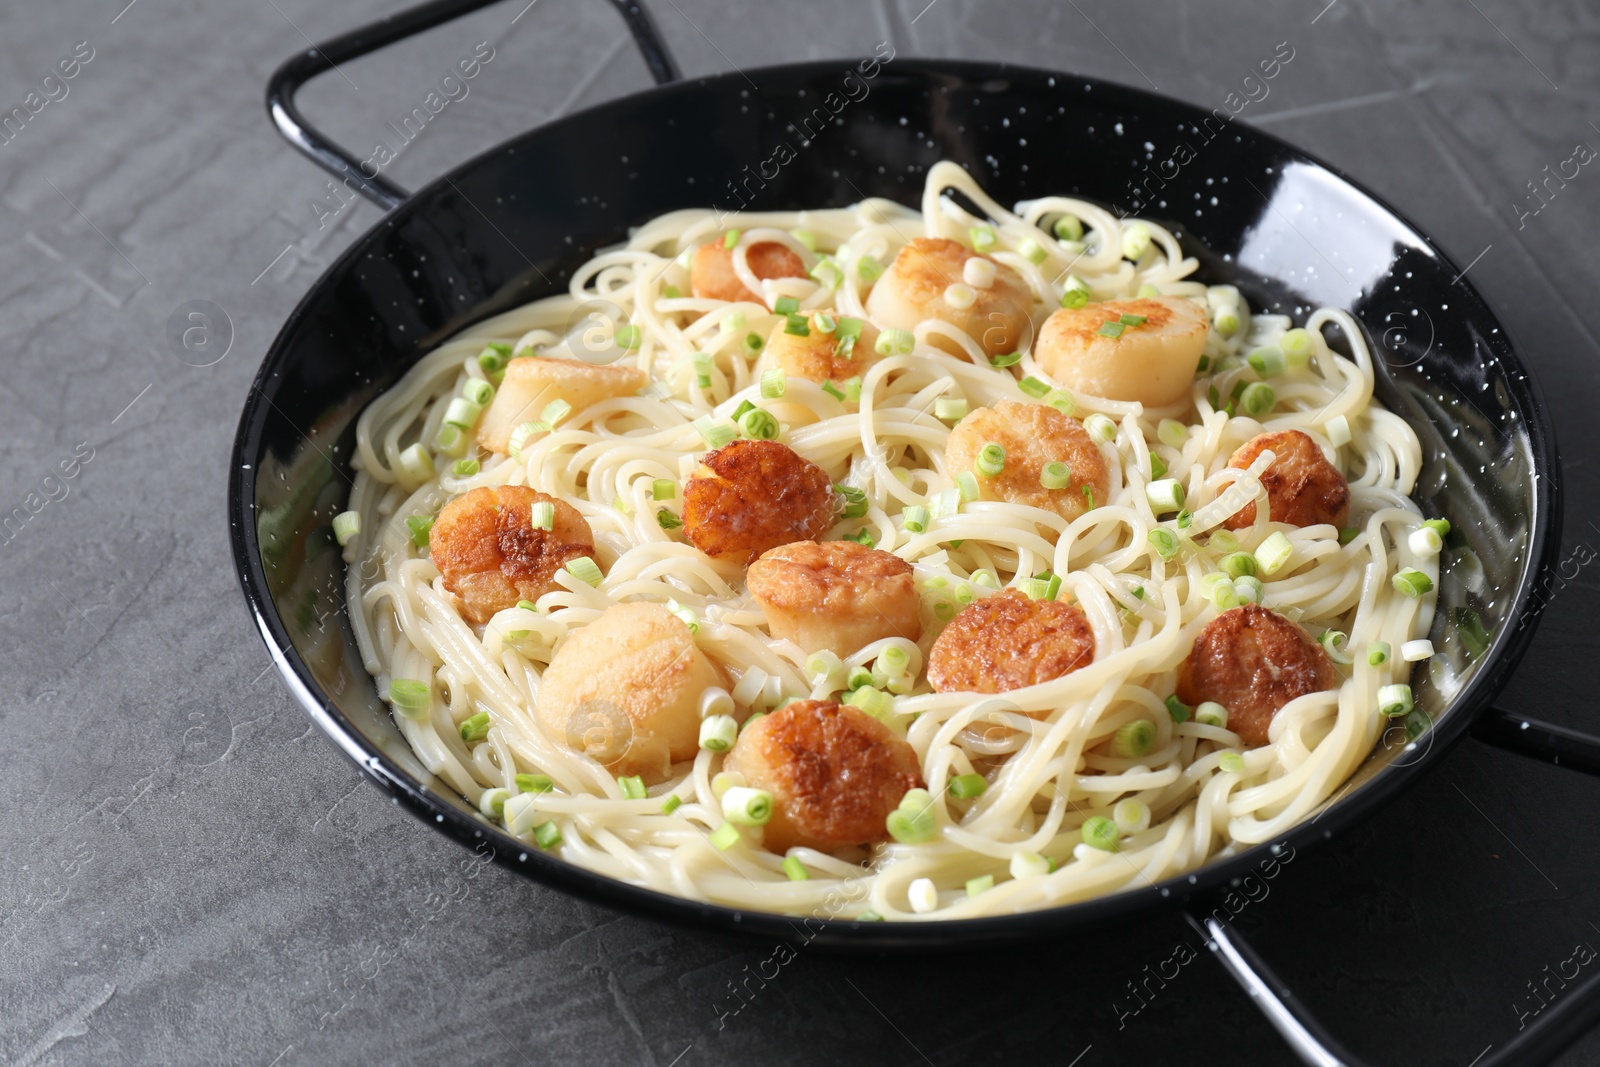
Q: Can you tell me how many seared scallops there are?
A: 14